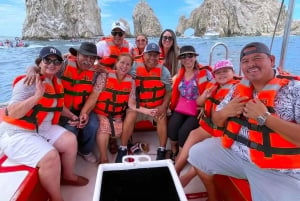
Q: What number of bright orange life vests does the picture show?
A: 10